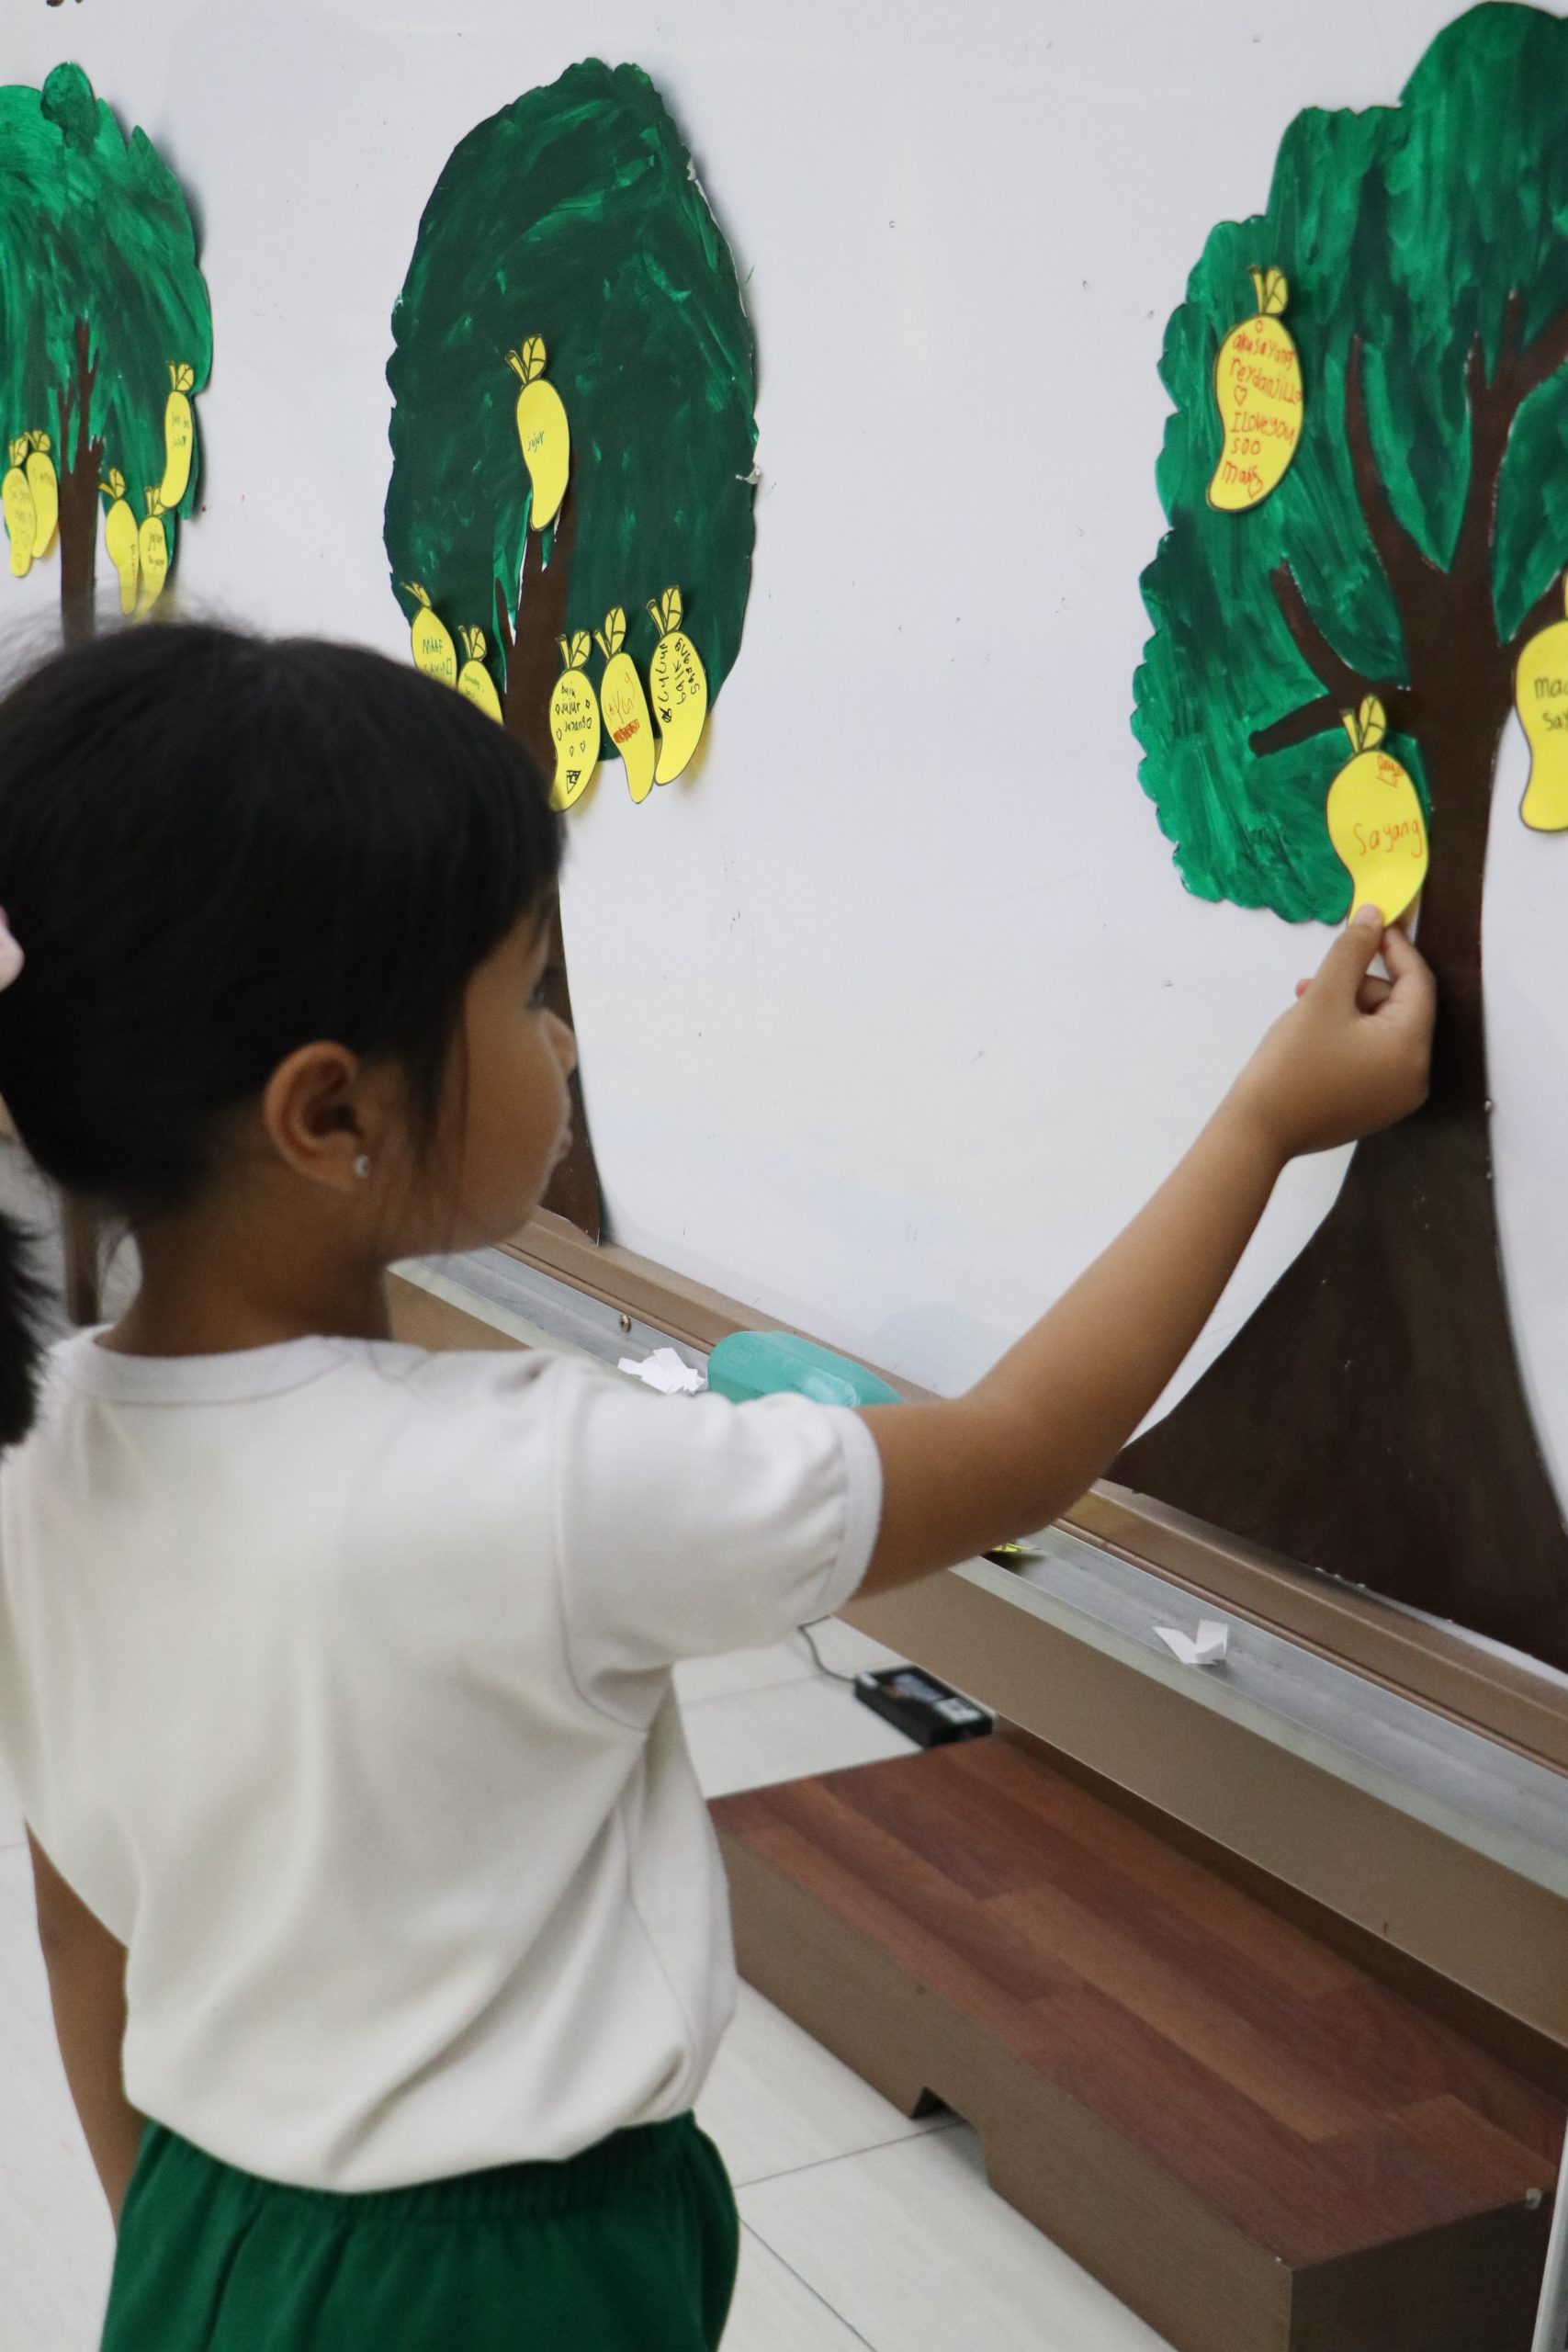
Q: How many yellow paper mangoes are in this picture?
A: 14